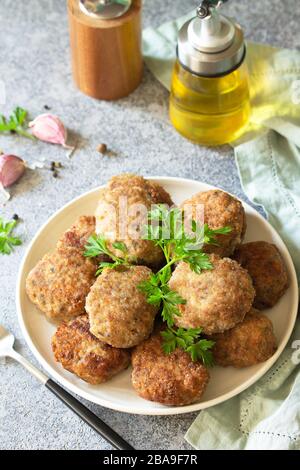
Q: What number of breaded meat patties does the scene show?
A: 11